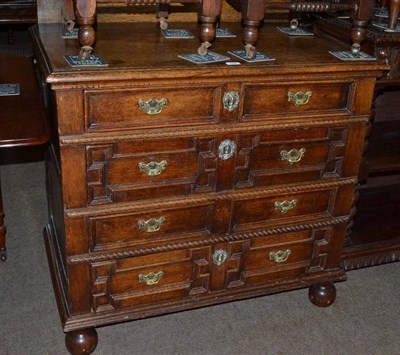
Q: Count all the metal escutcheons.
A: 3